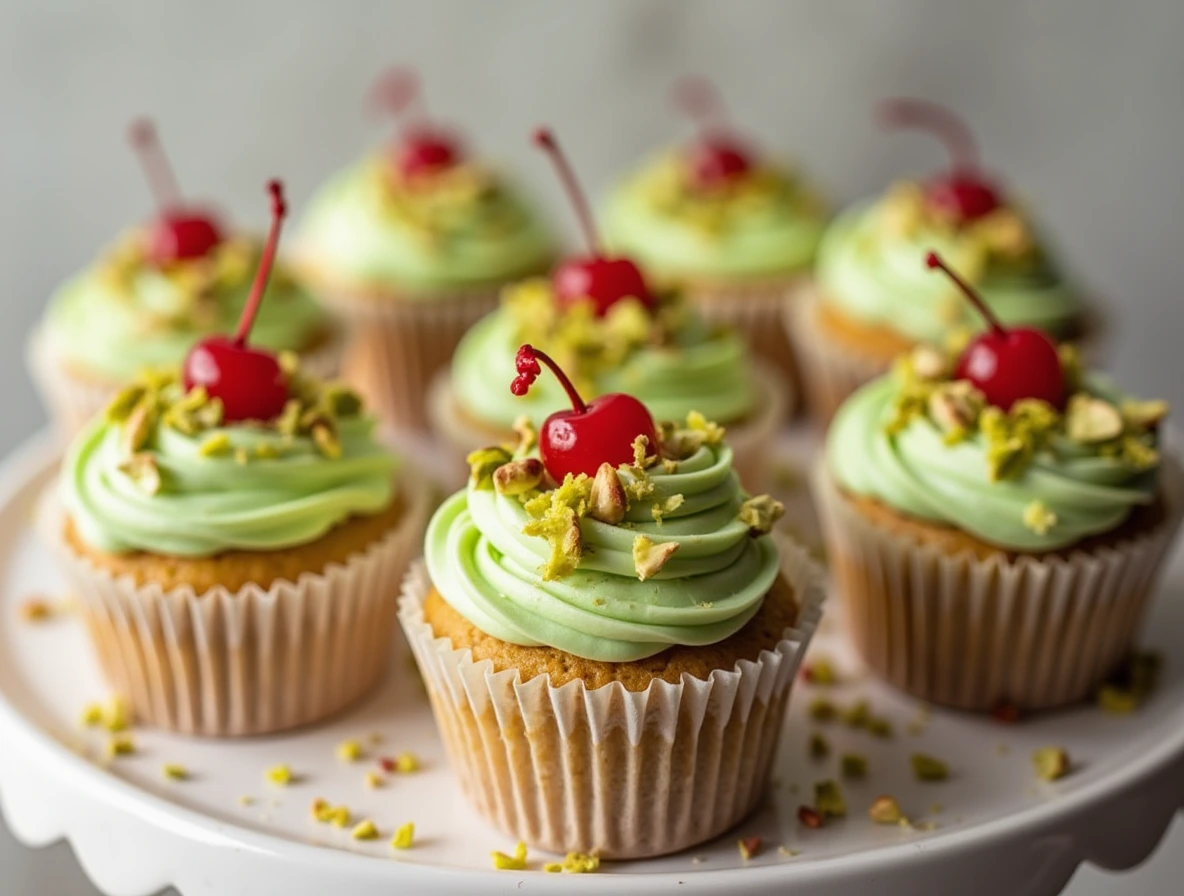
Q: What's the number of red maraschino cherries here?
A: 8